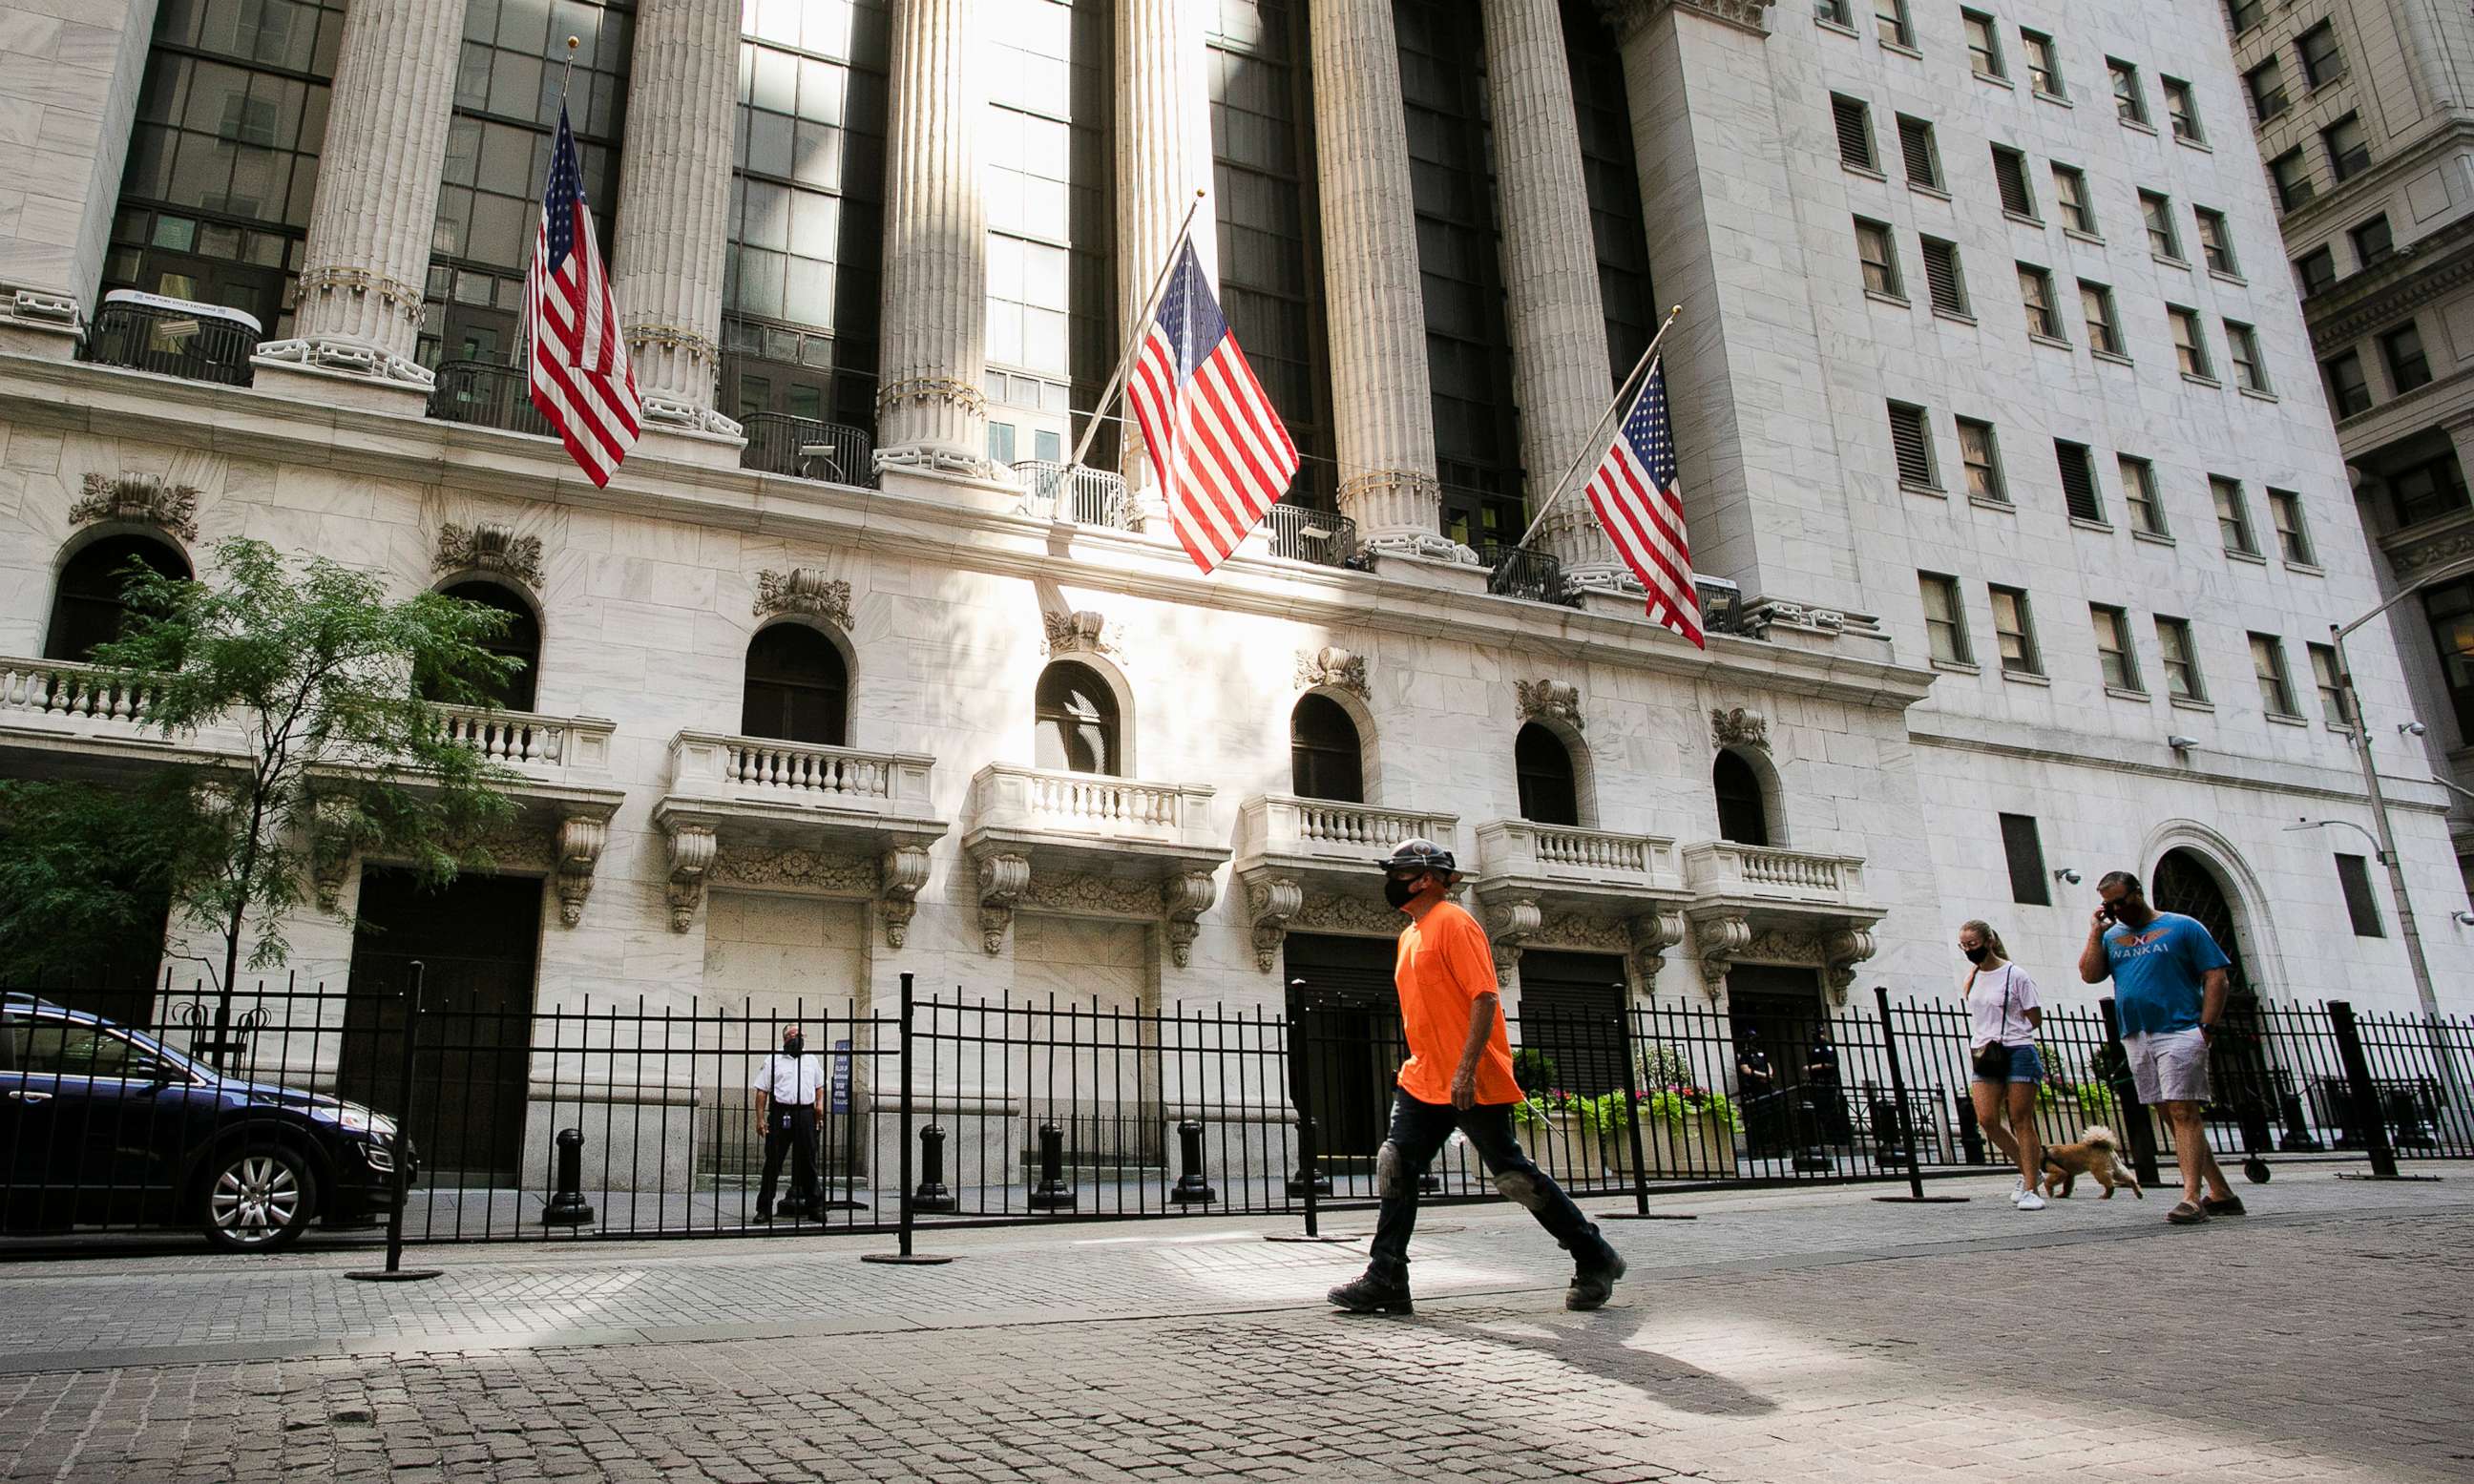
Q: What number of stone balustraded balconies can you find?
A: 7